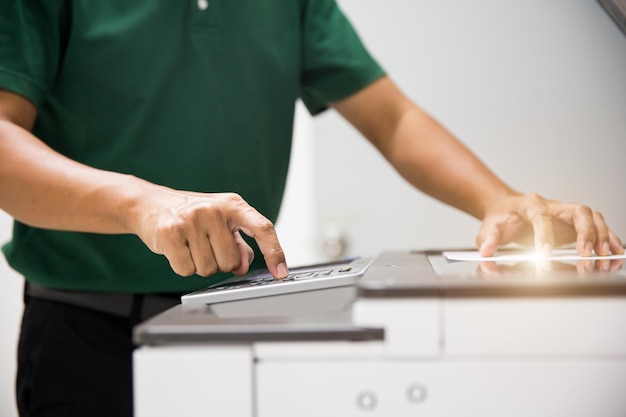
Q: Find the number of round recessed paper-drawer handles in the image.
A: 2